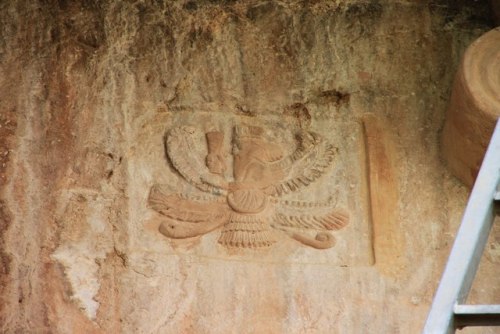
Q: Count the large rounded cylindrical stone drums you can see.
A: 1